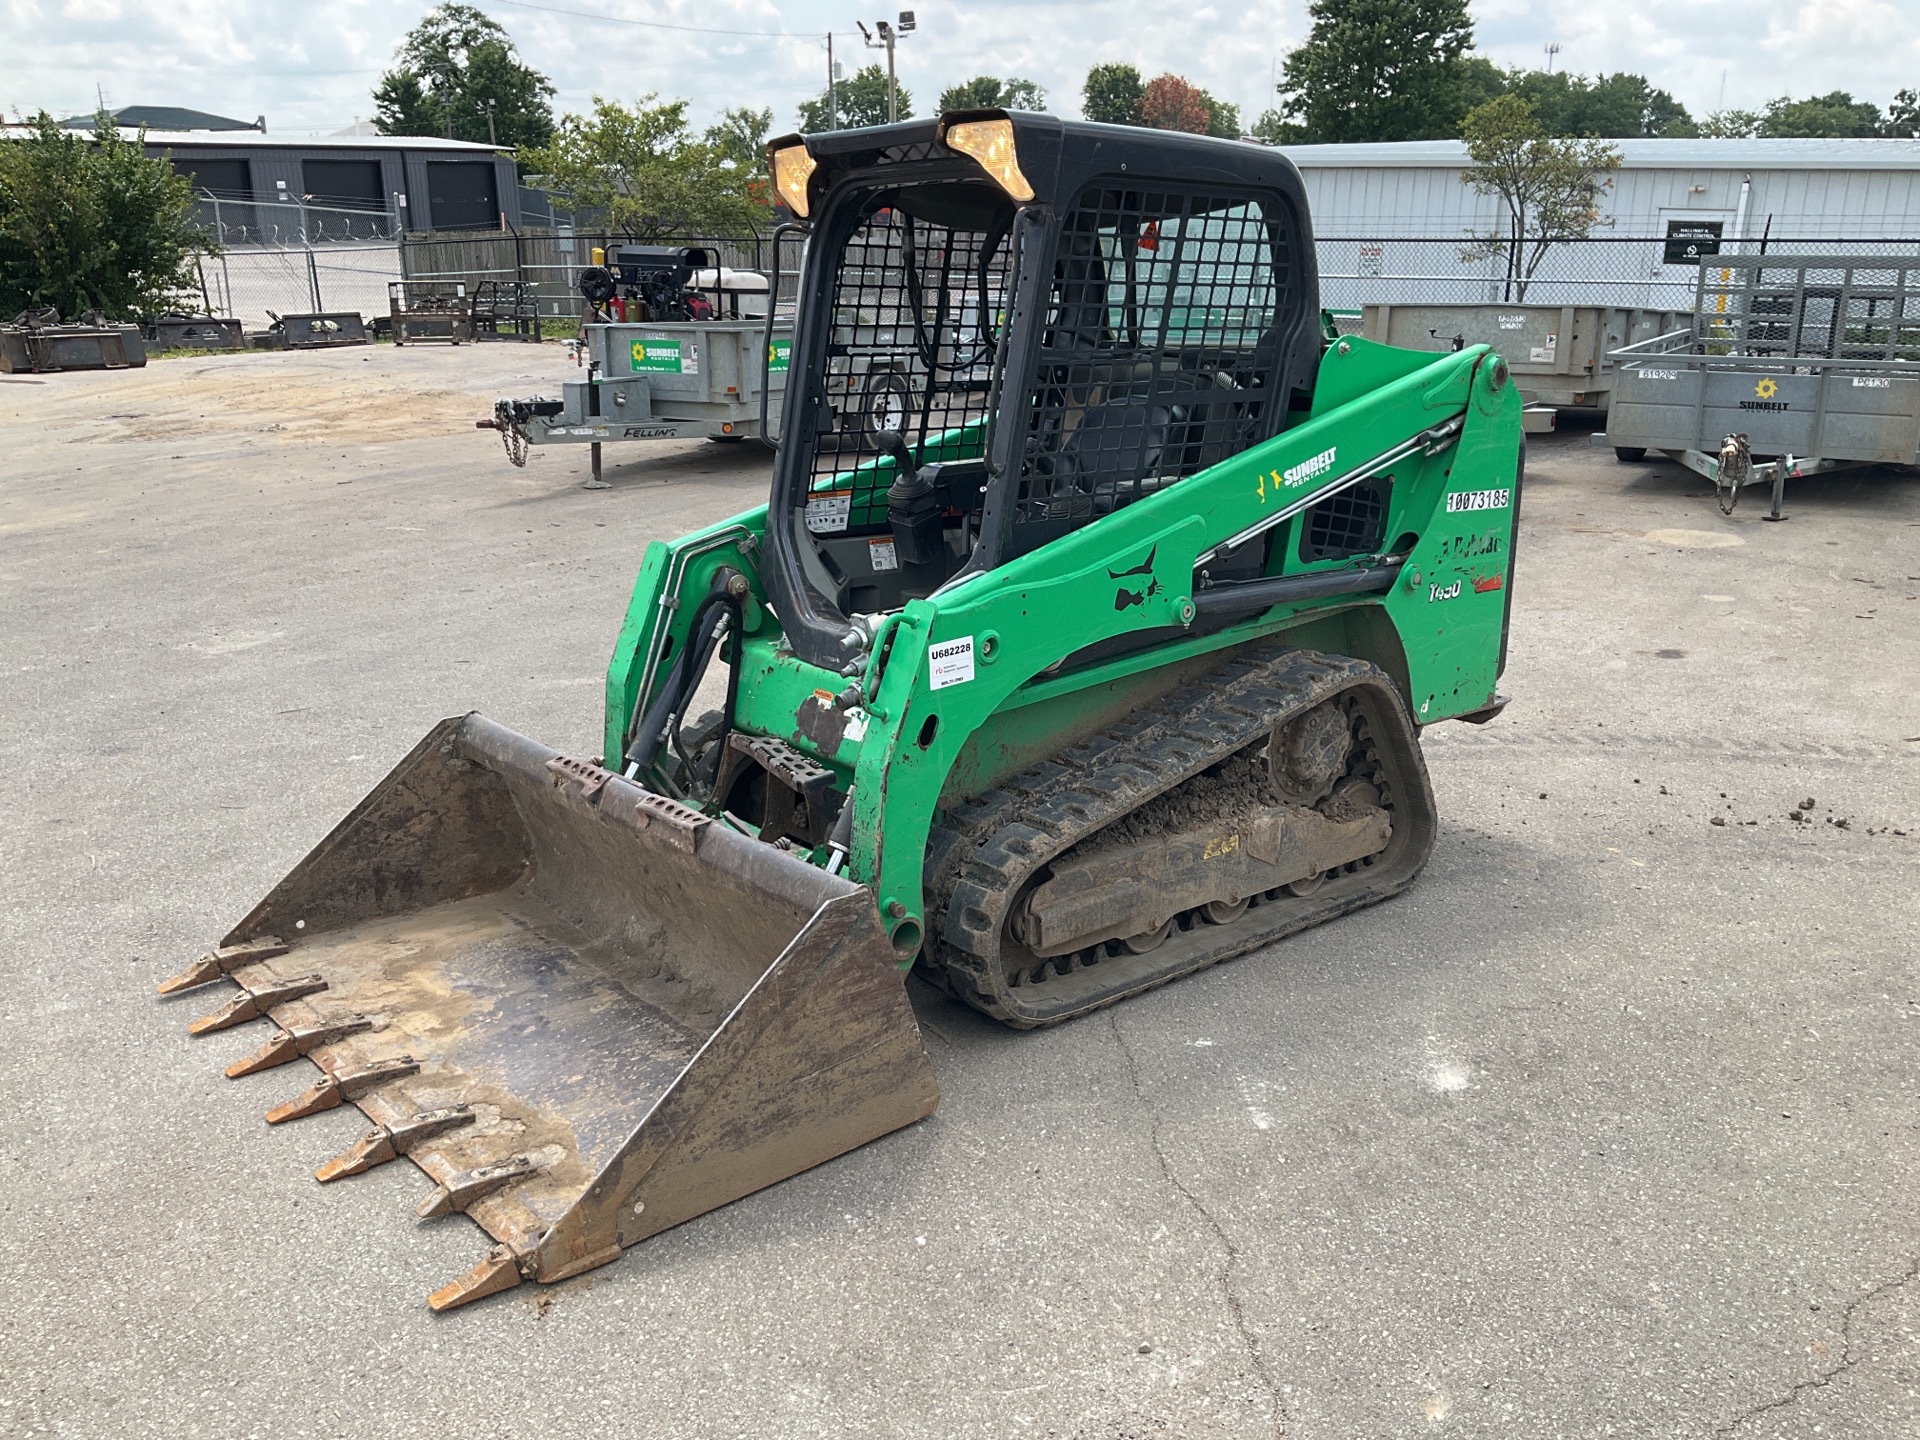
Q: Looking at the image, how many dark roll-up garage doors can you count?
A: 3